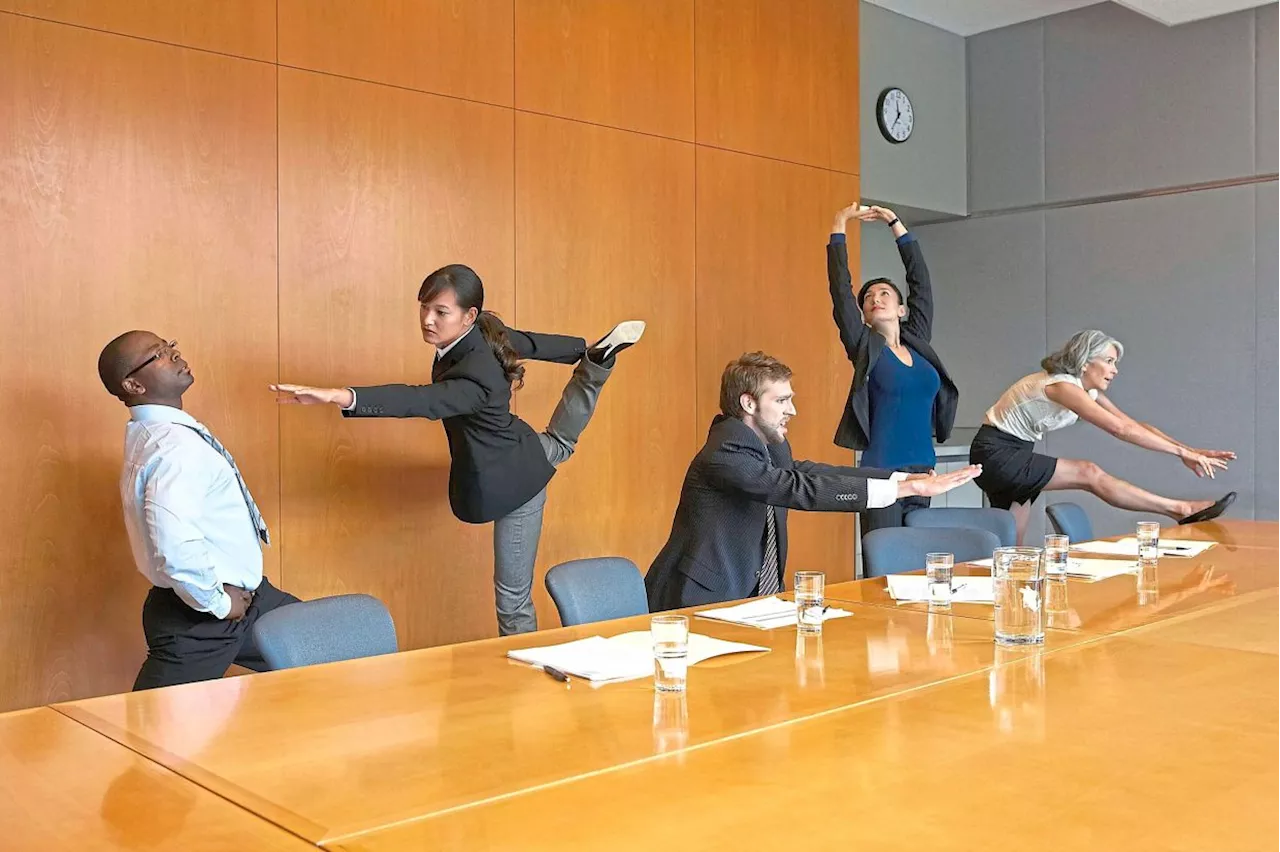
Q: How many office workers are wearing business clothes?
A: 5